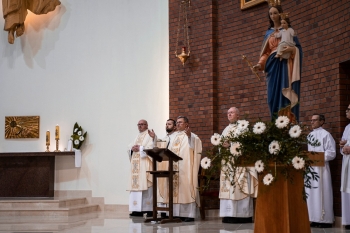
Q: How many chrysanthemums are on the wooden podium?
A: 11